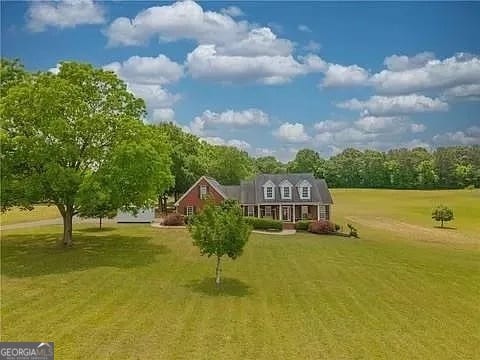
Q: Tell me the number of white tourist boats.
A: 0